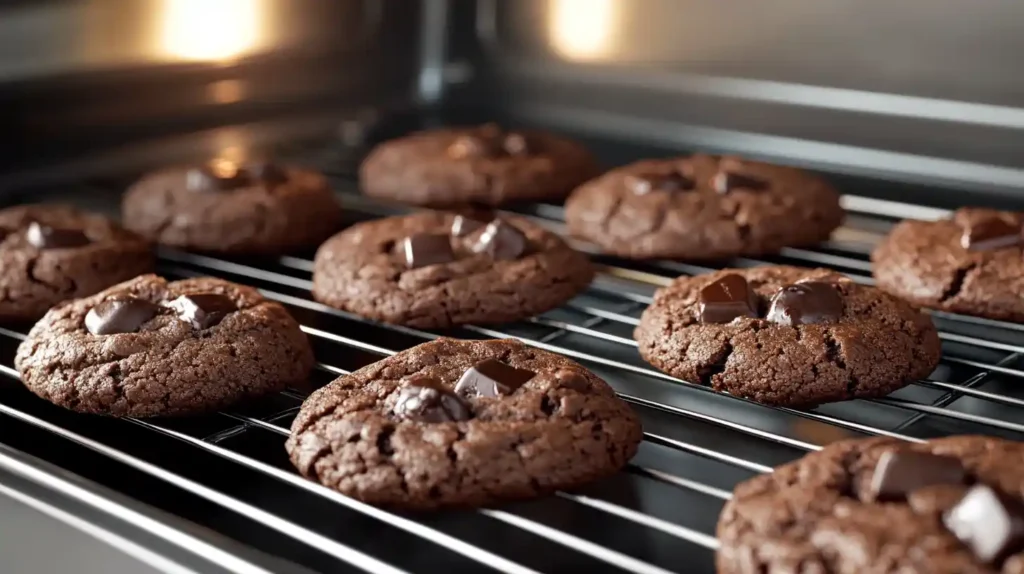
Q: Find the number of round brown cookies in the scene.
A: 10